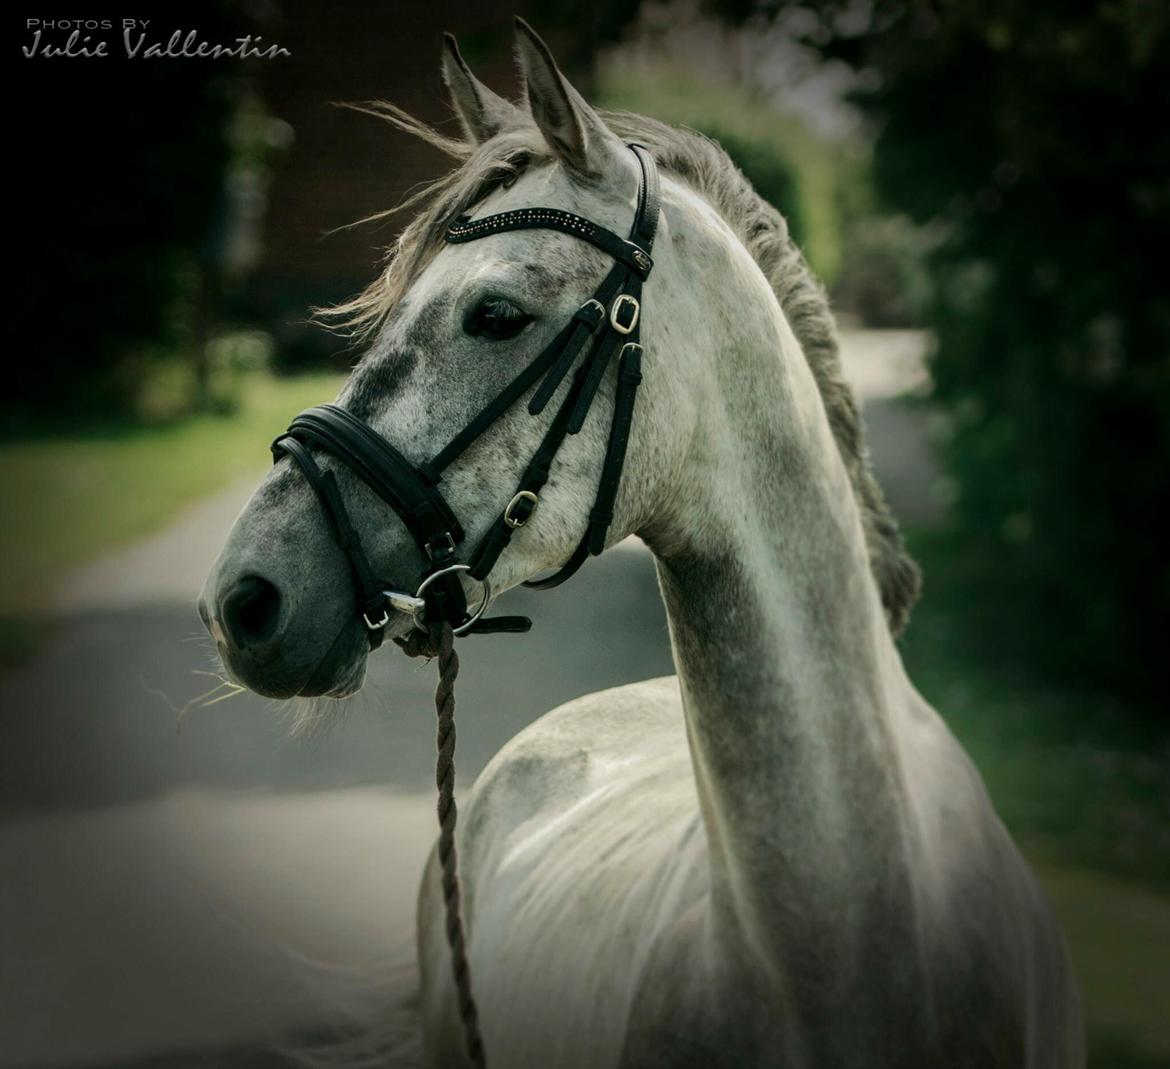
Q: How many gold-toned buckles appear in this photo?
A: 2